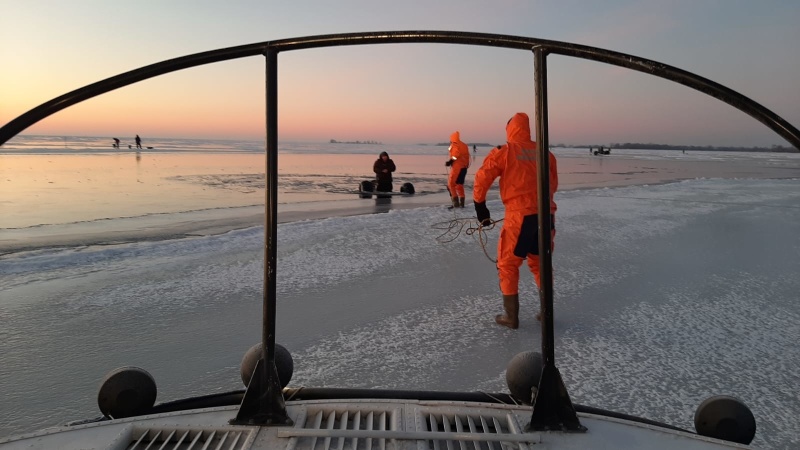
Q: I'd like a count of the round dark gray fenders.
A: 4